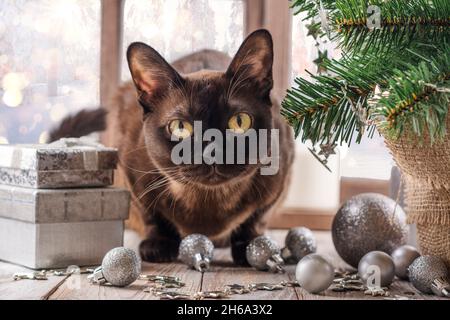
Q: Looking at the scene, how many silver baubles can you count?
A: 9